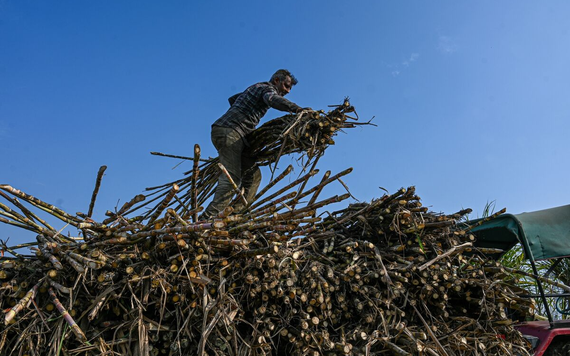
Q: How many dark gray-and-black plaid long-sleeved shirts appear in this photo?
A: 1